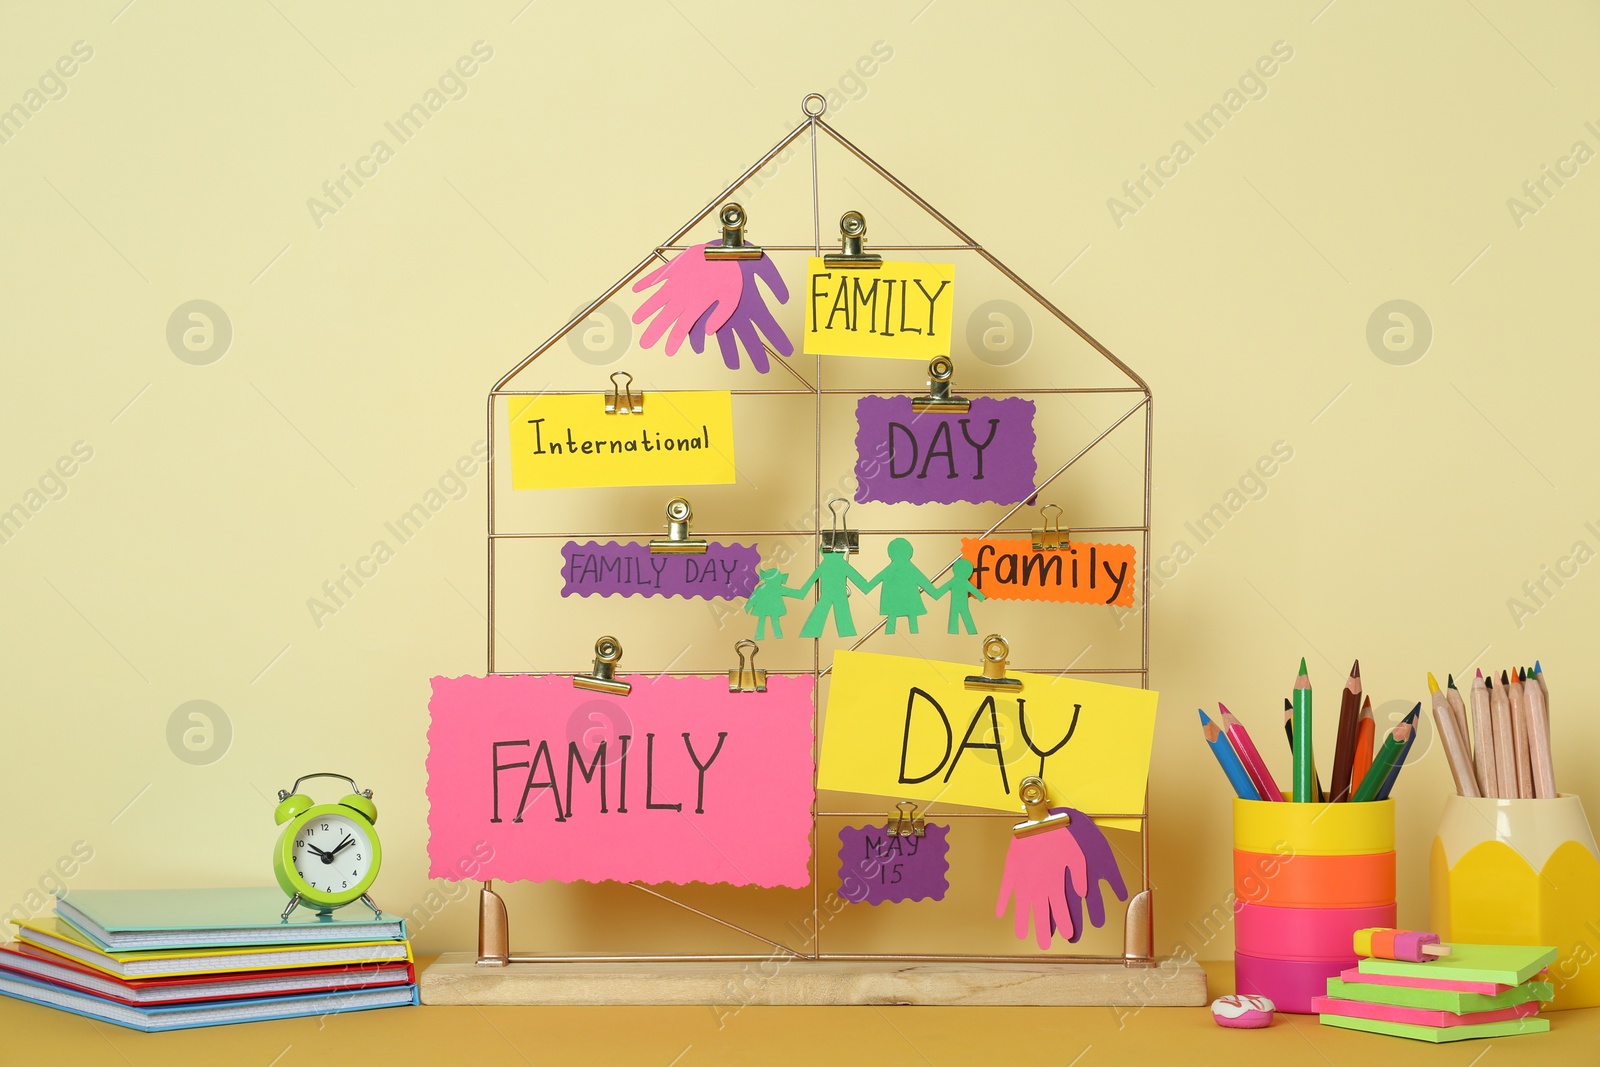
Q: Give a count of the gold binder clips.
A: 12